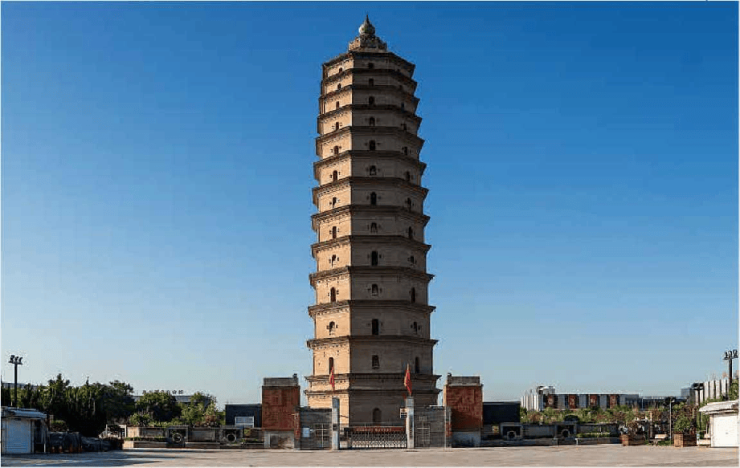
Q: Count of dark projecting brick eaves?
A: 14